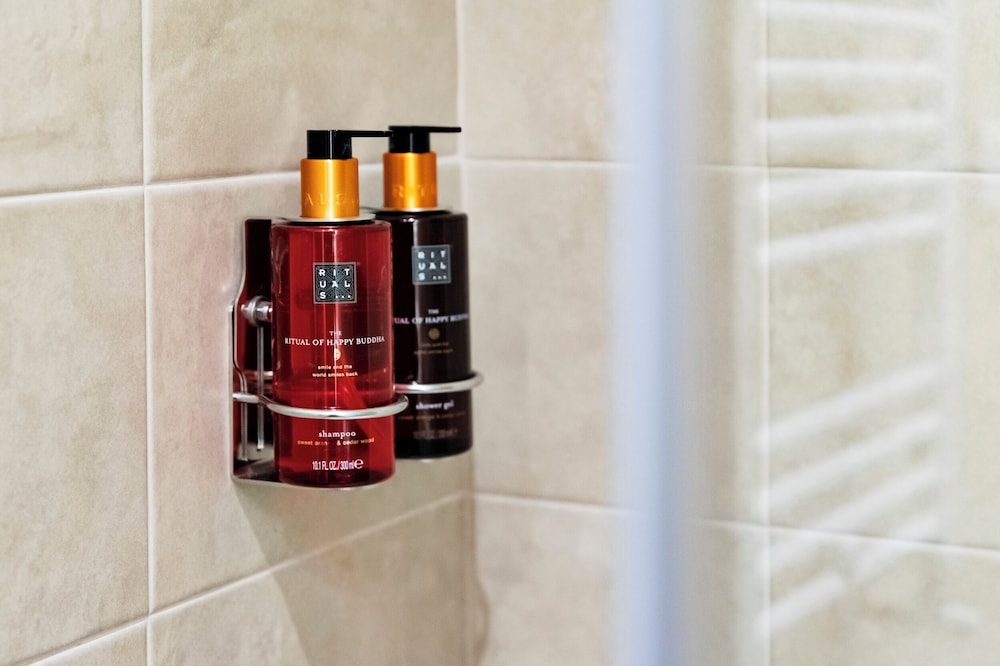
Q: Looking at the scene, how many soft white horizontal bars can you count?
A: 9